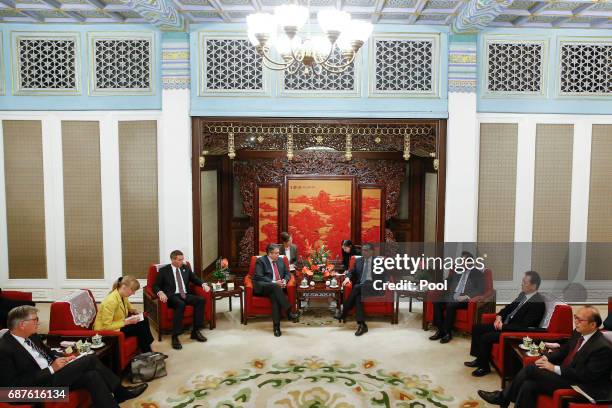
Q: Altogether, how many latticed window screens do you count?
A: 7